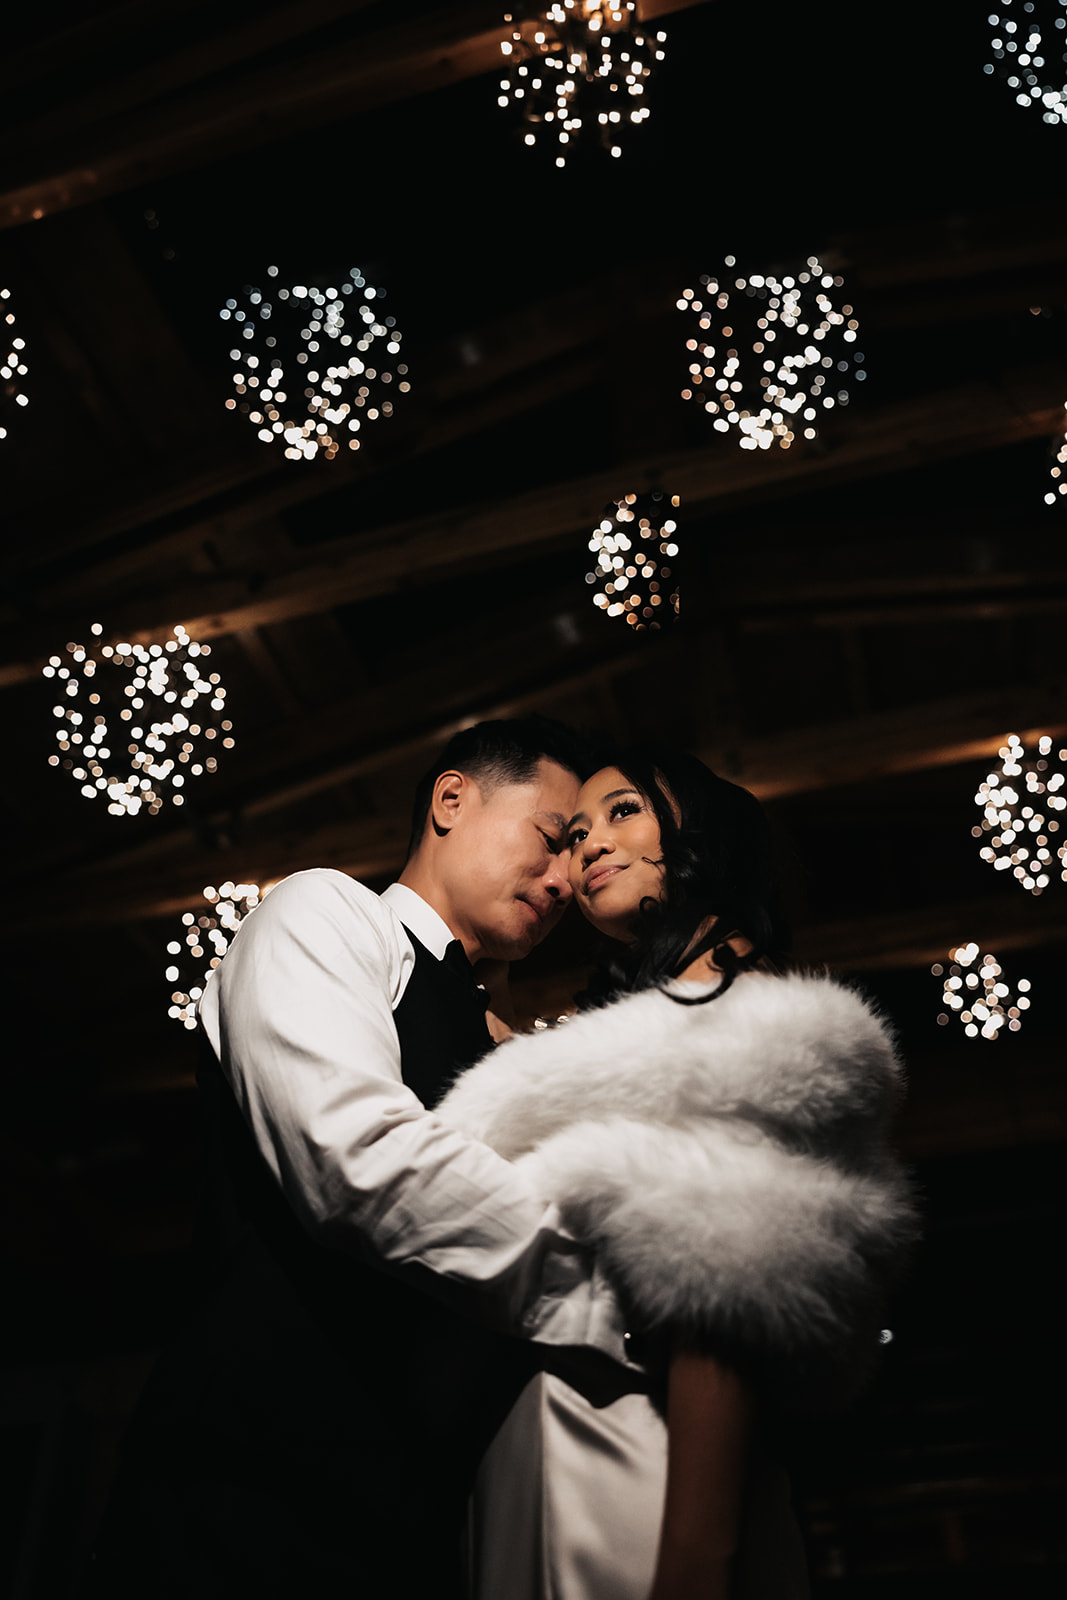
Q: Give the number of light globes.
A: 11